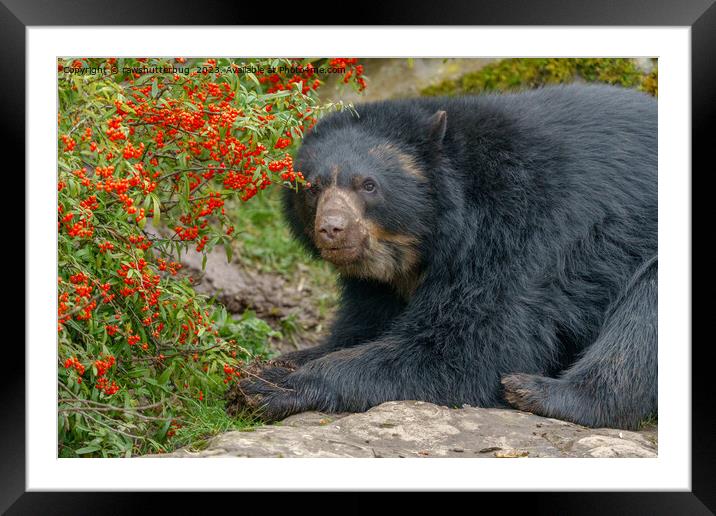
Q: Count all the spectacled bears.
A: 1